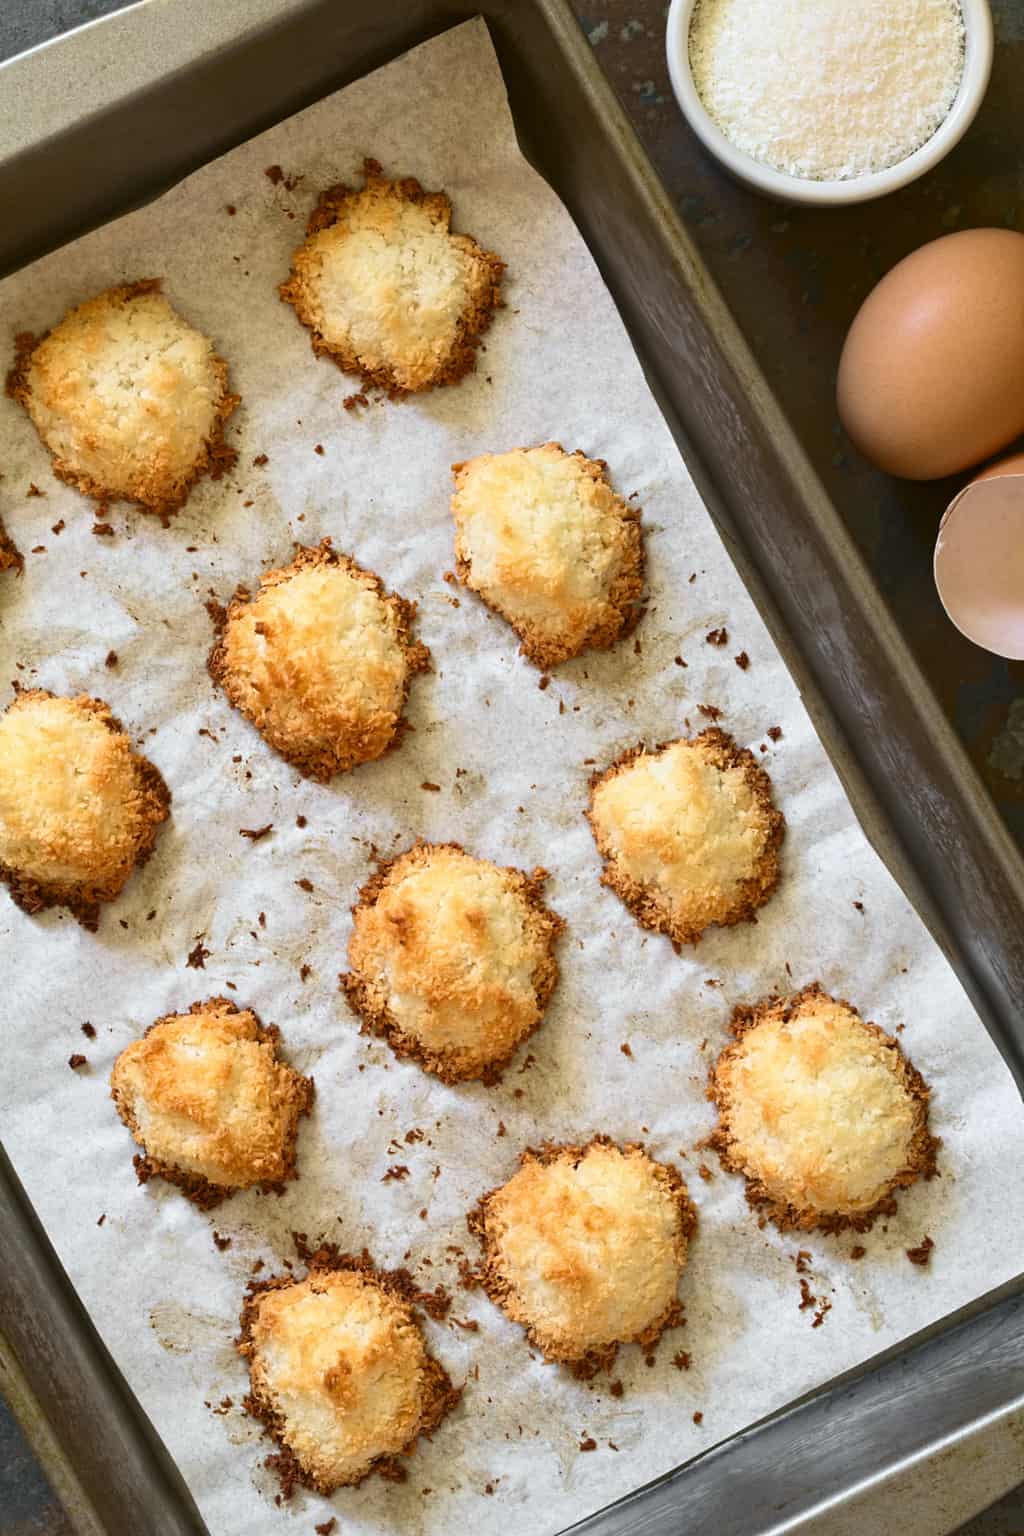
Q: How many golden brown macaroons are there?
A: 11